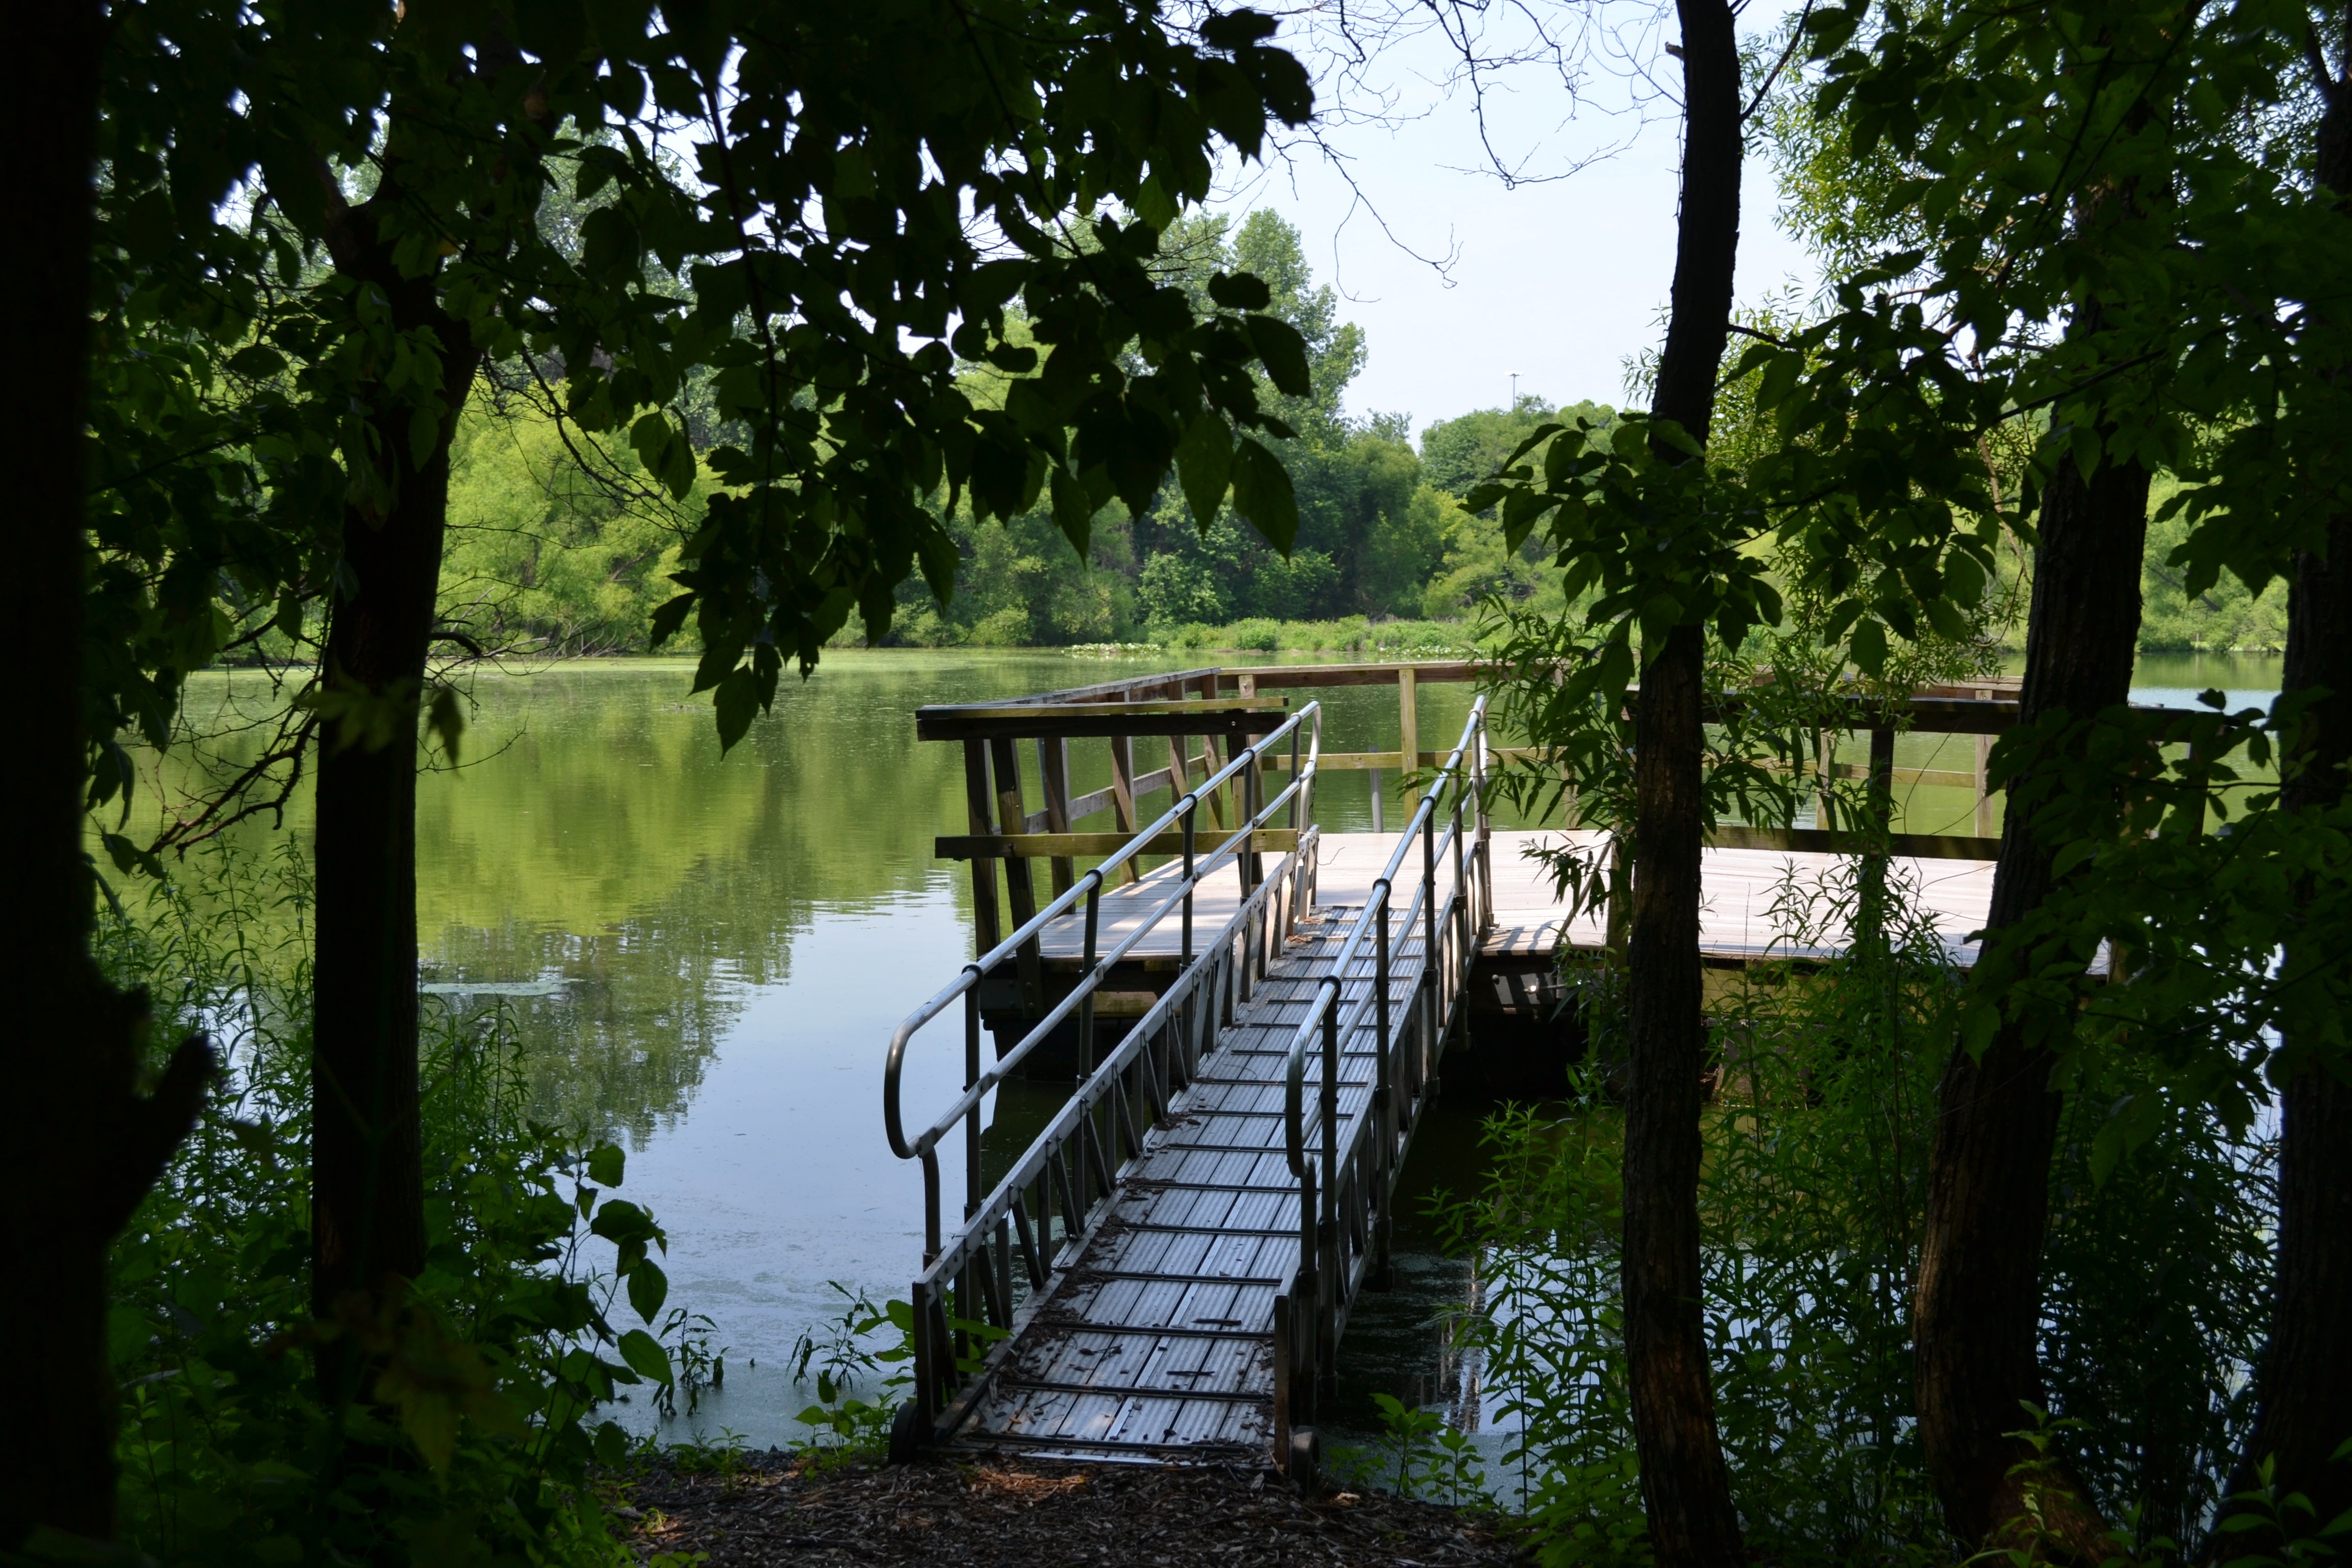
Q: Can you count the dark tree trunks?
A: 5